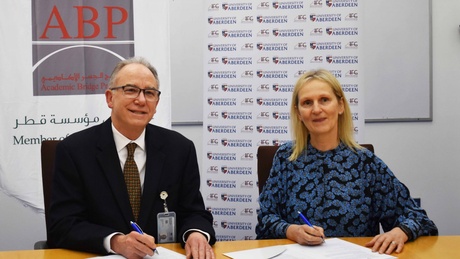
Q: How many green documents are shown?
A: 0